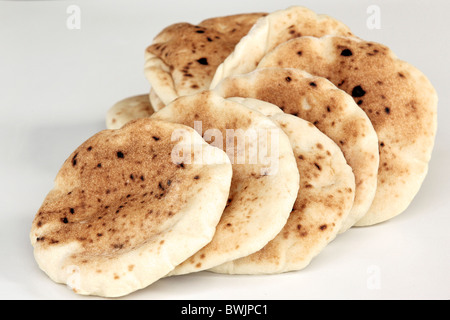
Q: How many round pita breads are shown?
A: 8